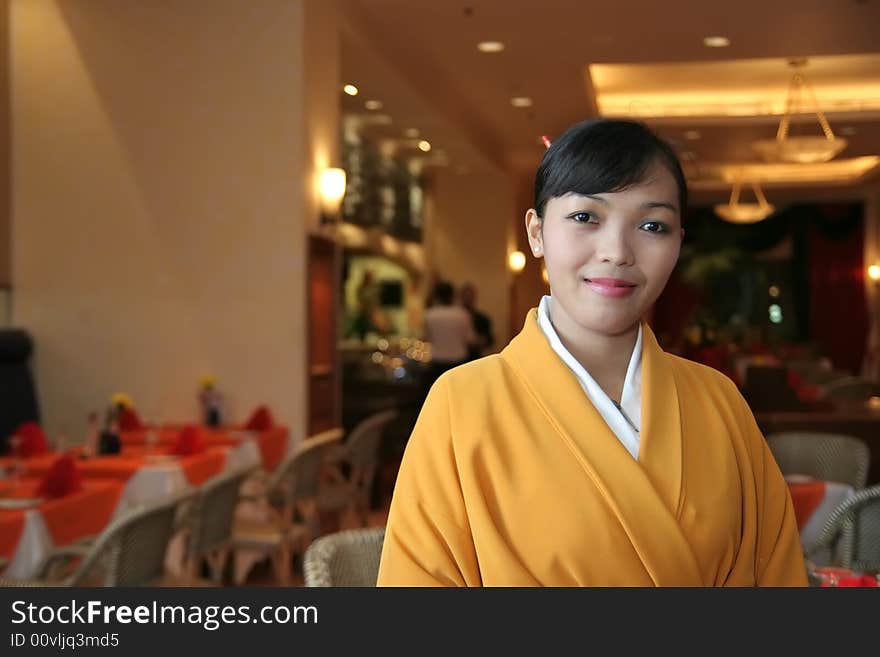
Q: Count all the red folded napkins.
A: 5